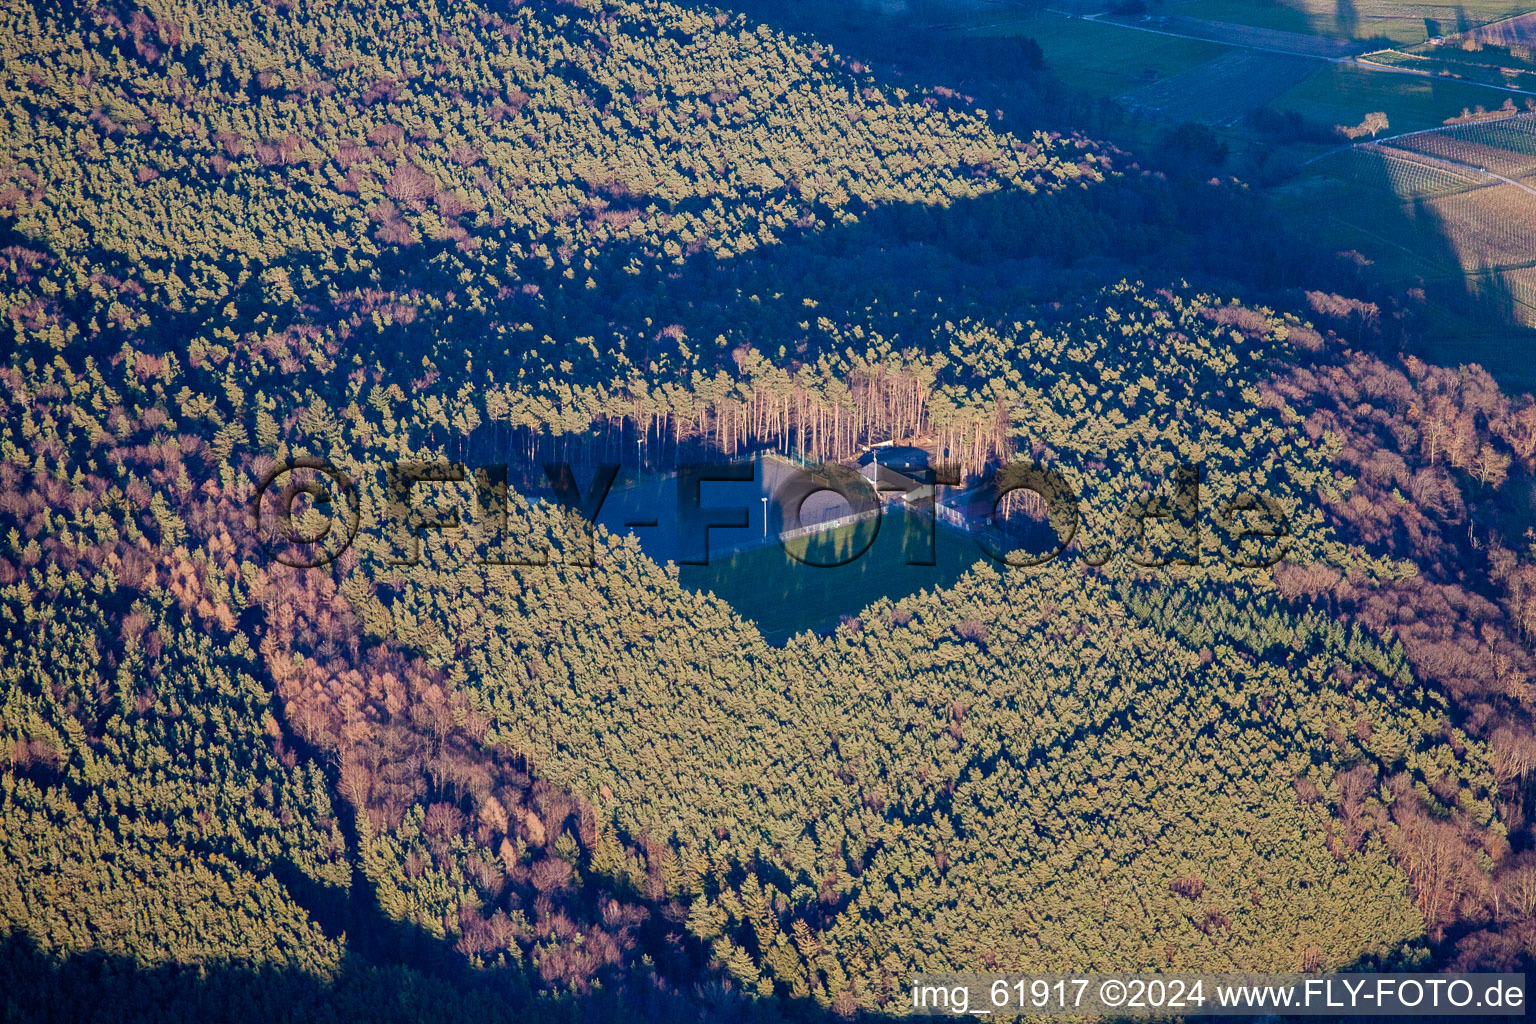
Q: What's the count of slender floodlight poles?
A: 4